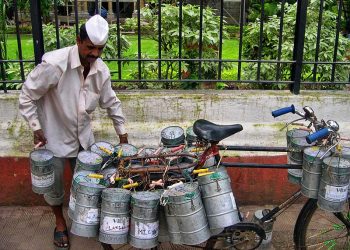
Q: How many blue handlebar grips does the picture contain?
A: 2